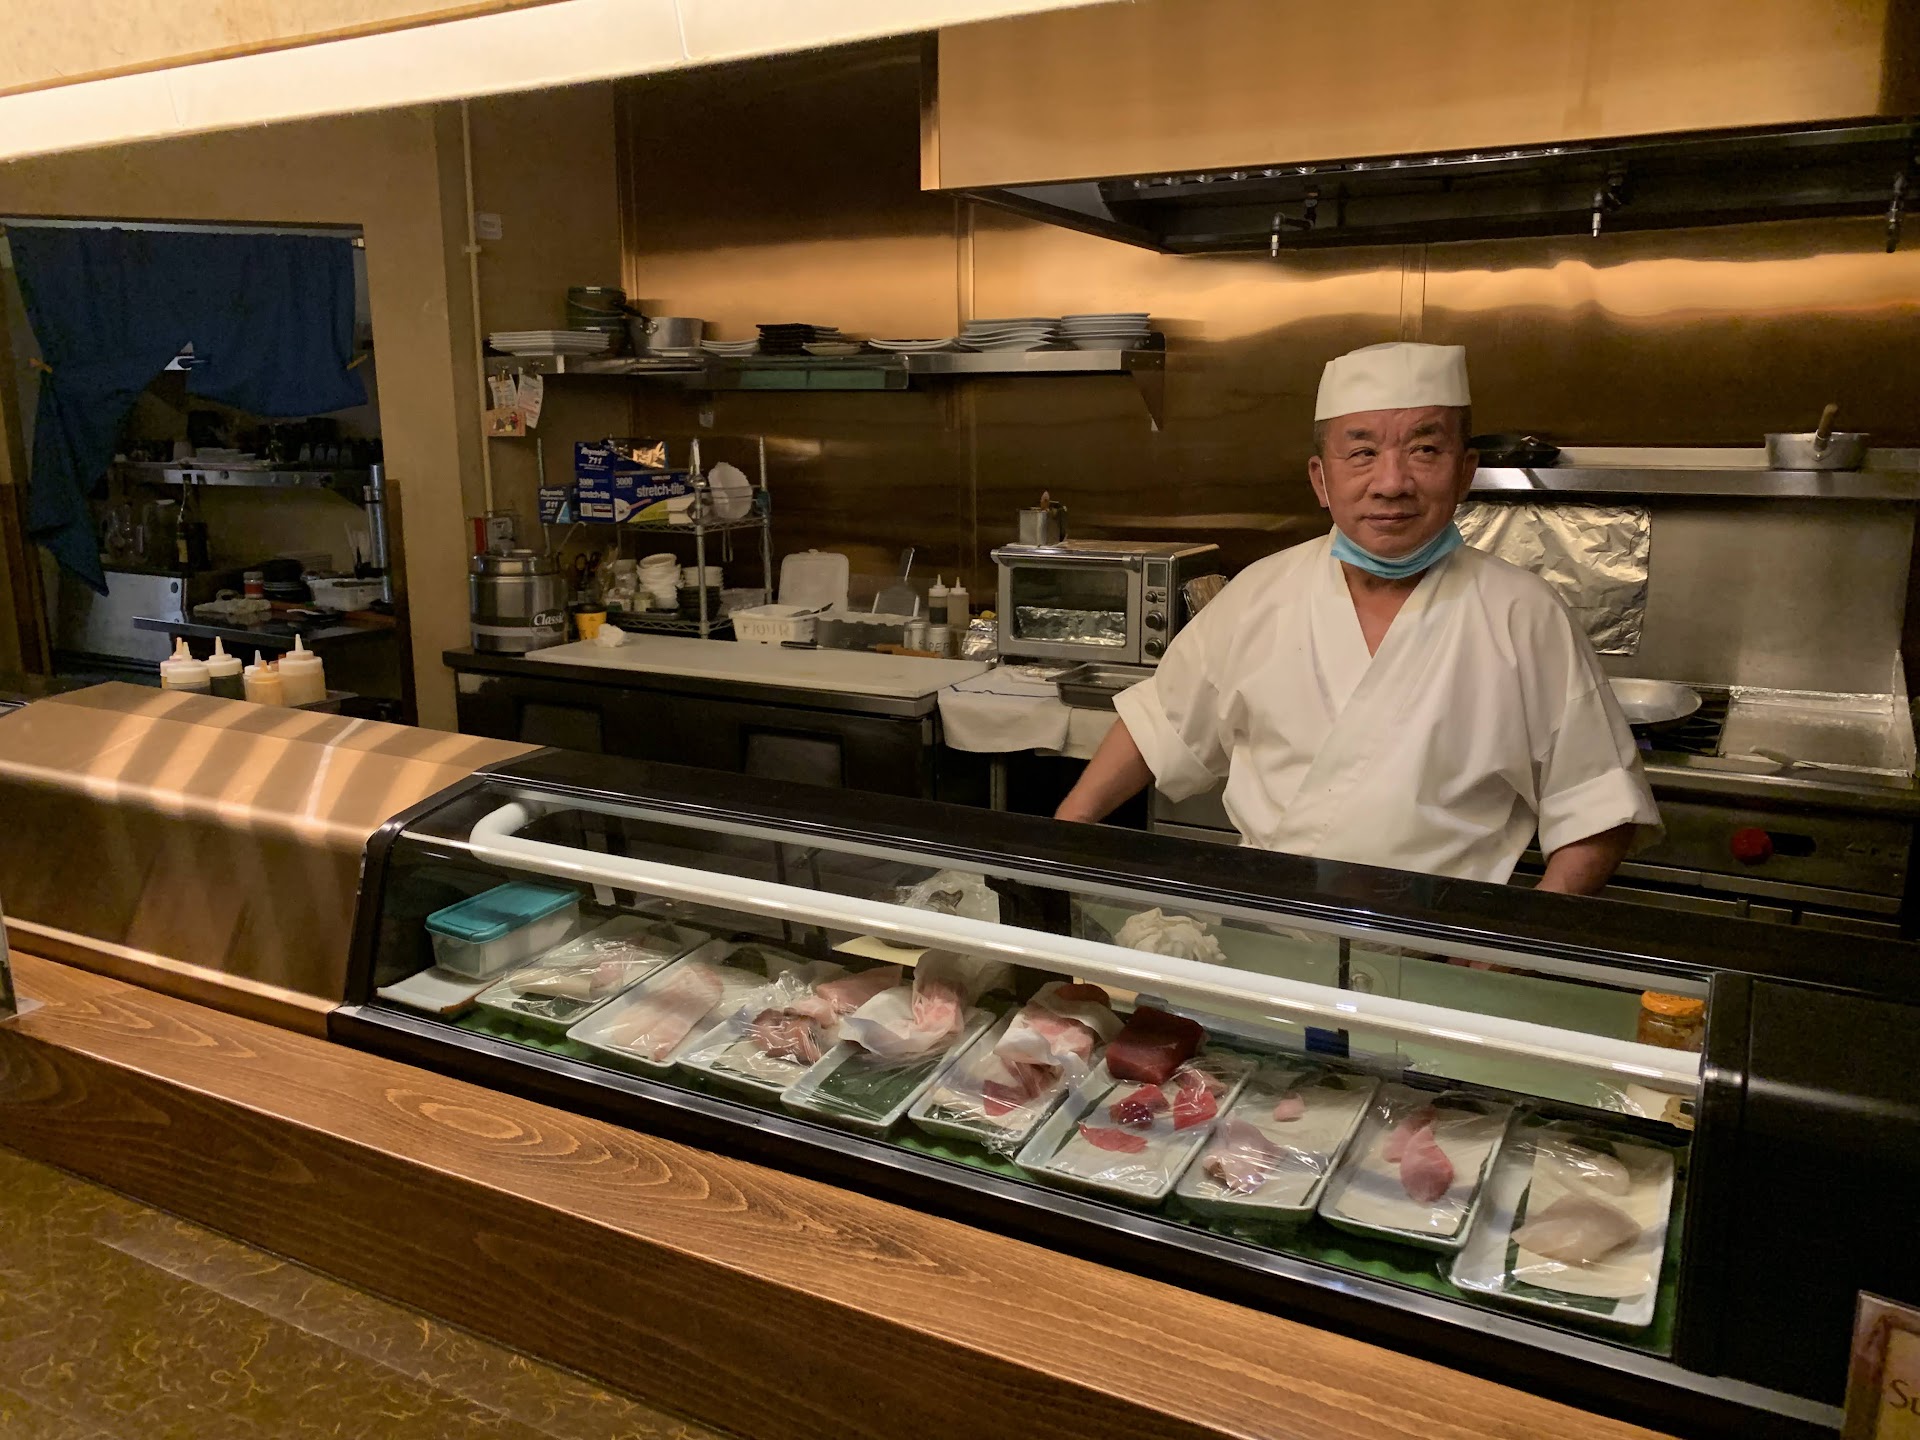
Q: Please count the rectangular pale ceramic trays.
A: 9